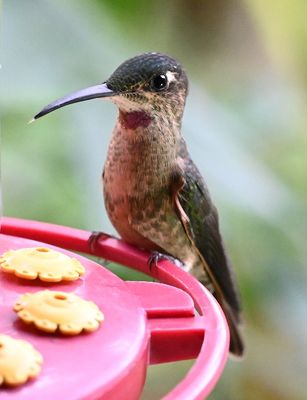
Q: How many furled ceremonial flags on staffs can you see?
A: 0